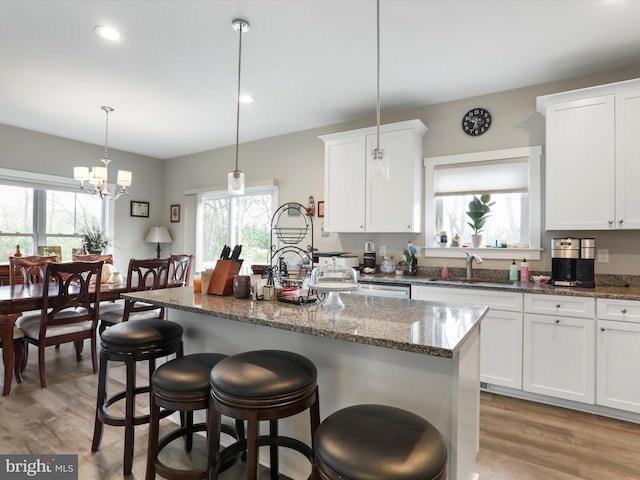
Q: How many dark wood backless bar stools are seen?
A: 4